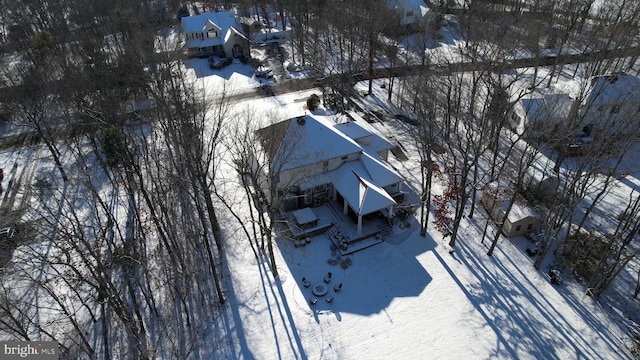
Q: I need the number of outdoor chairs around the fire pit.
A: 5